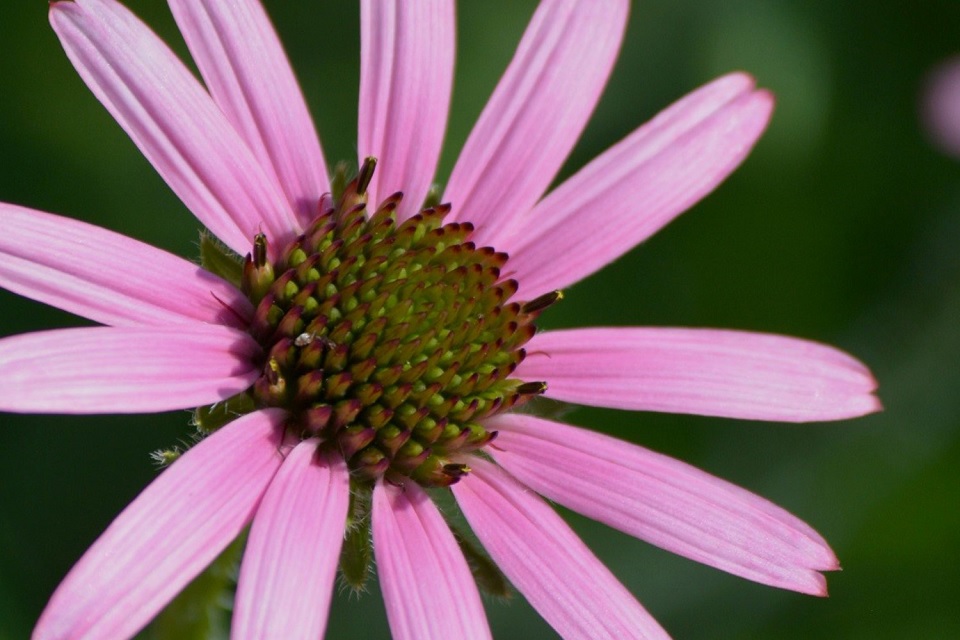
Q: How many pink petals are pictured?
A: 13